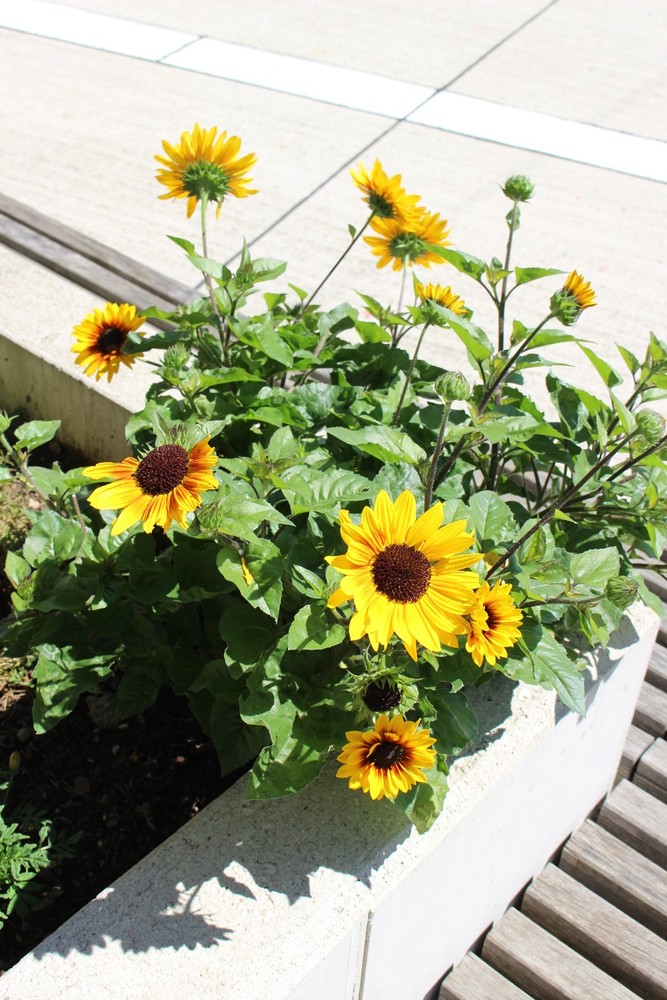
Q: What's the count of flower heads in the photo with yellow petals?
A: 10